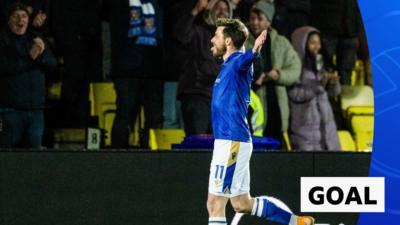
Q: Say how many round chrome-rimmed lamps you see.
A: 0